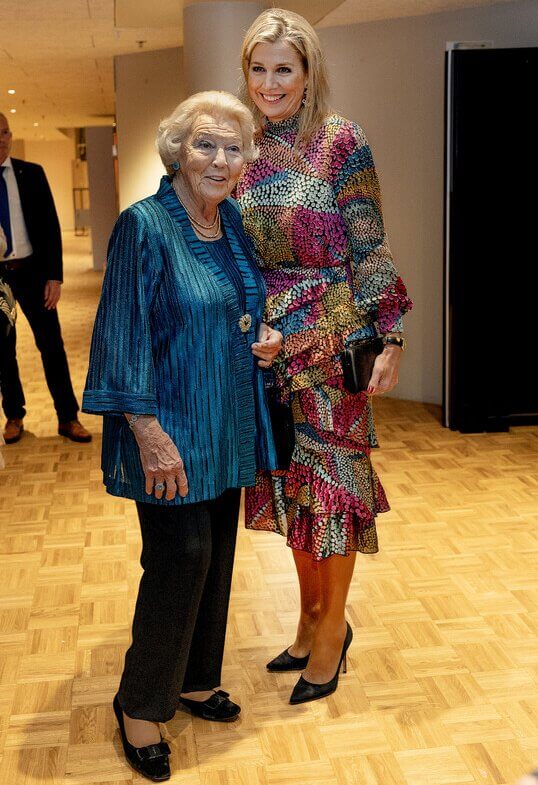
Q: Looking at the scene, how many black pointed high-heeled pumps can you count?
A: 2